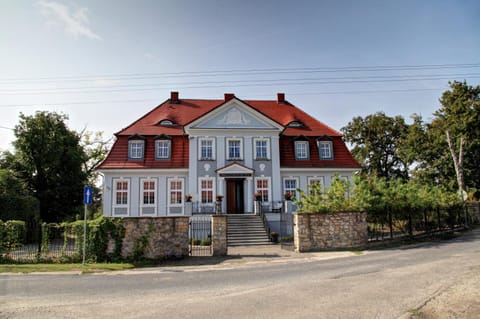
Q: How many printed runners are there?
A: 0